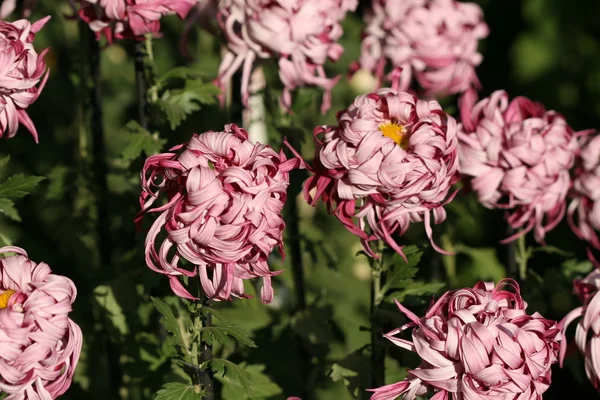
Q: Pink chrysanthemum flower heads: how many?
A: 11